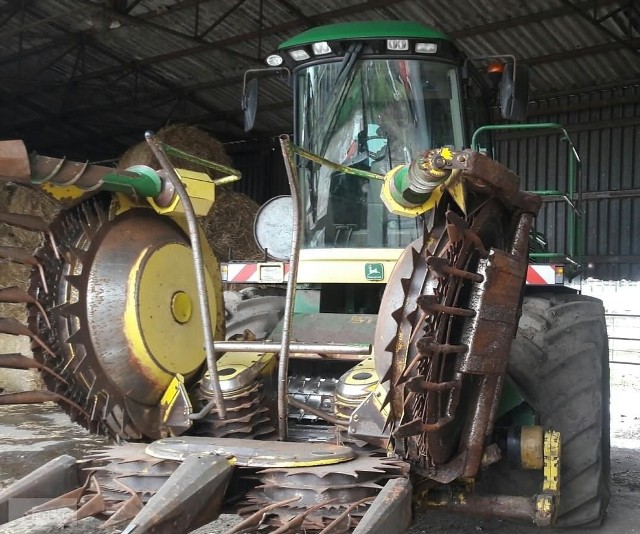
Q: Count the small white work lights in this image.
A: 5